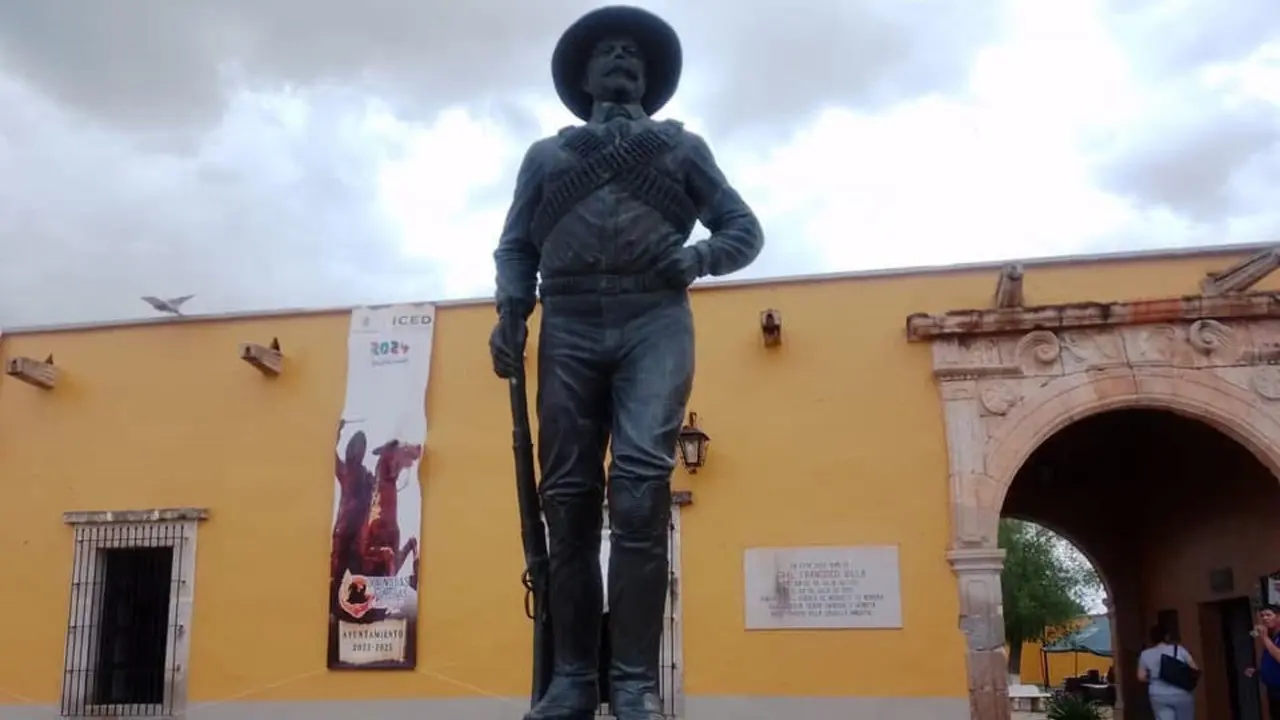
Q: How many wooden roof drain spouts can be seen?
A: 5